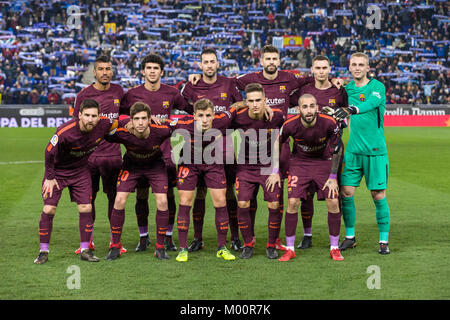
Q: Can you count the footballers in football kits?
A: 11